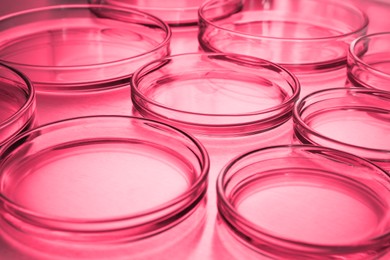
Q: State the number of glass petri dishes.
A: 9